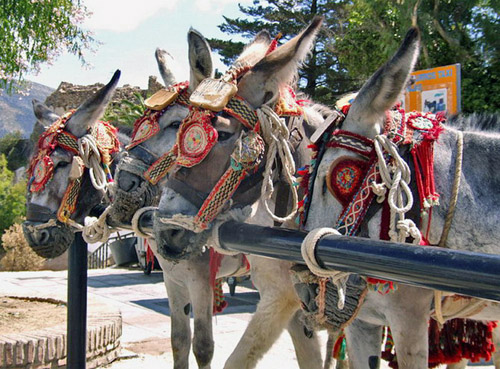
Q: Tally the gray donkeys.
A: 4